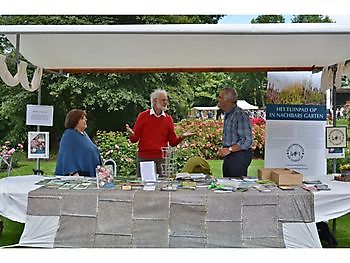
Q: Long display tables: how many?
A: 1